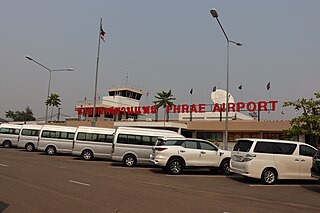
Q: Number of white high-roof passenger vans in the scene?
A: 5